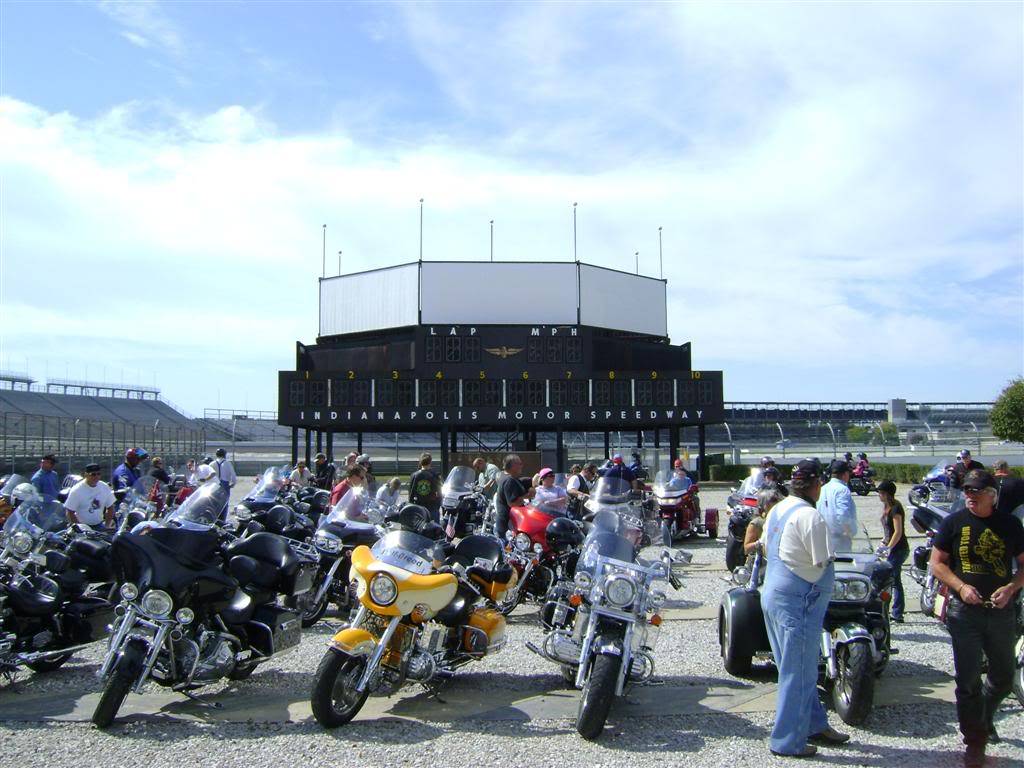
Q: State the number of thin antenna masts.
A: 7